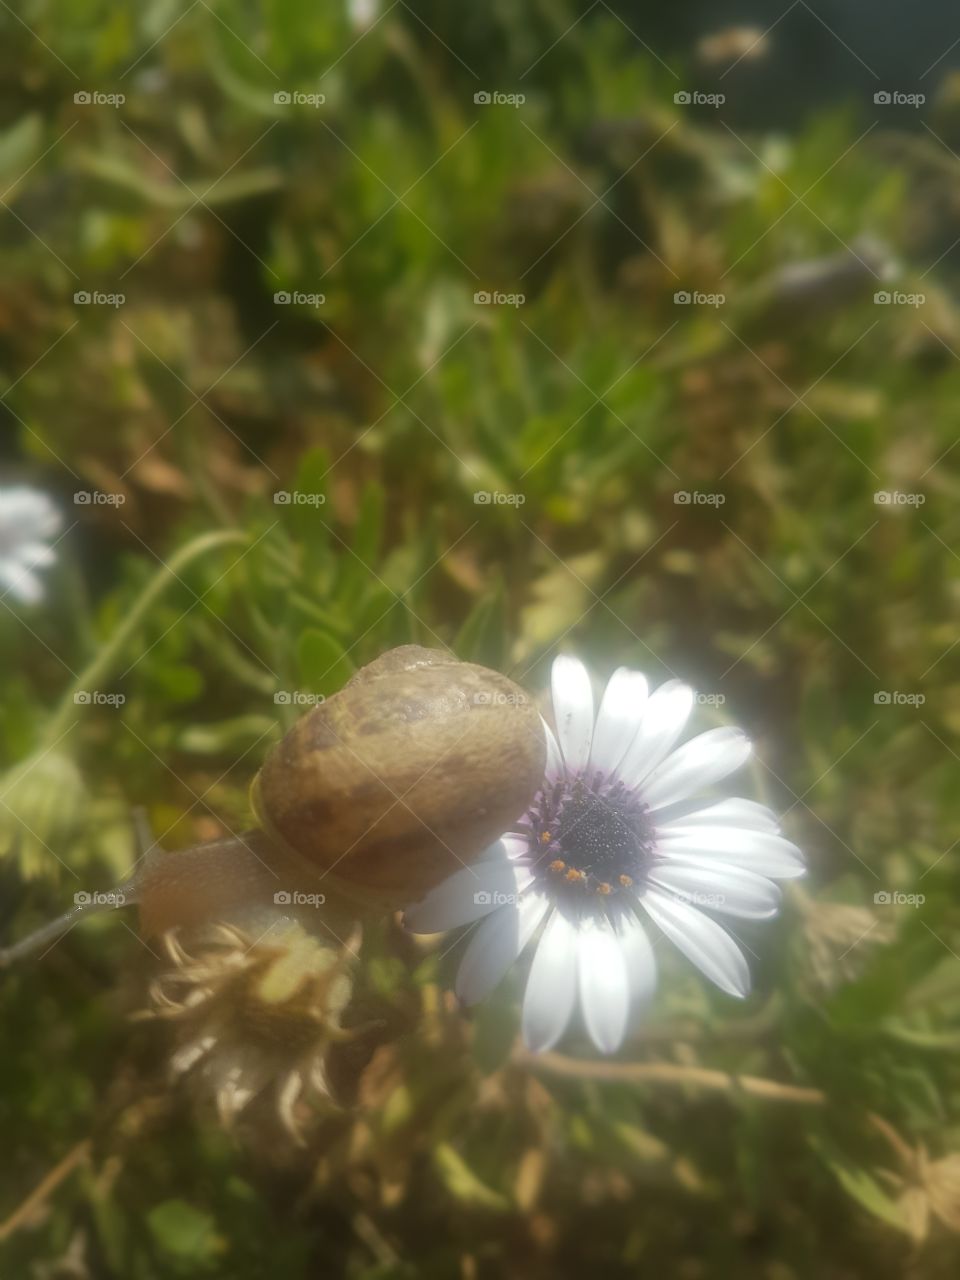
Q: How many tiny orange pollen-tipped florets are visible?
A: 5